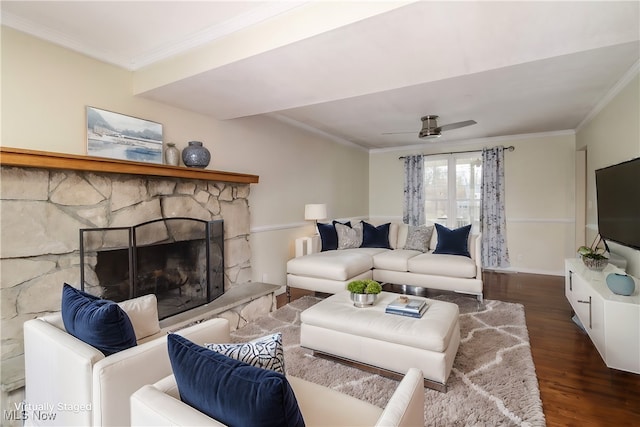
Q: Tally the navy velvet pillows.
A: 5